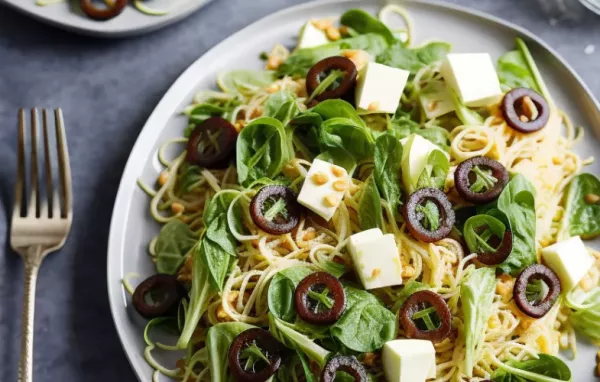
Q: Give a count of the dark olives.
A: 14